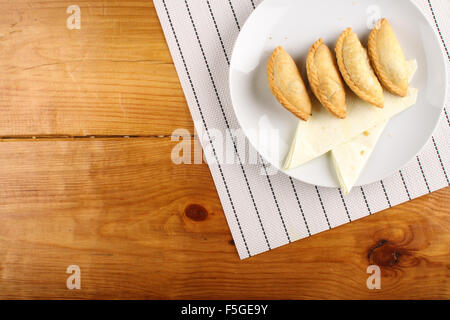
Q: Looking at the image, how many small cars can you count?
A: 0